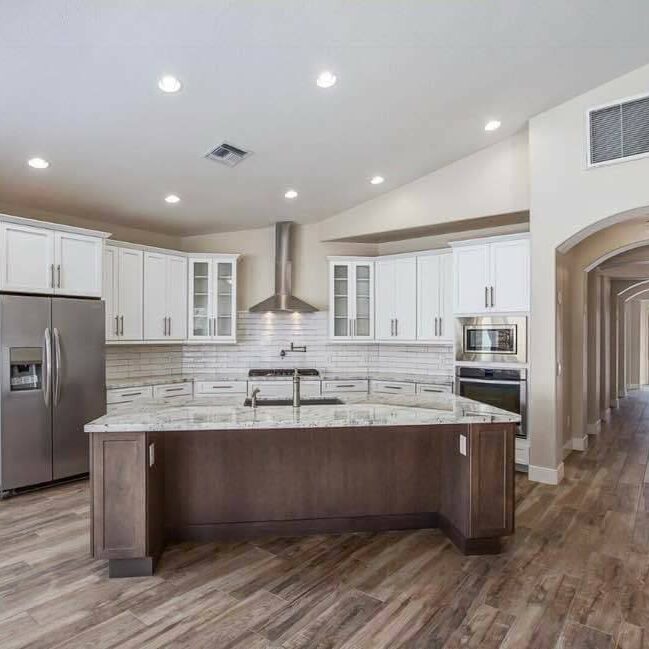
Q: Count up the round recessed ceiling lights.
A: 7